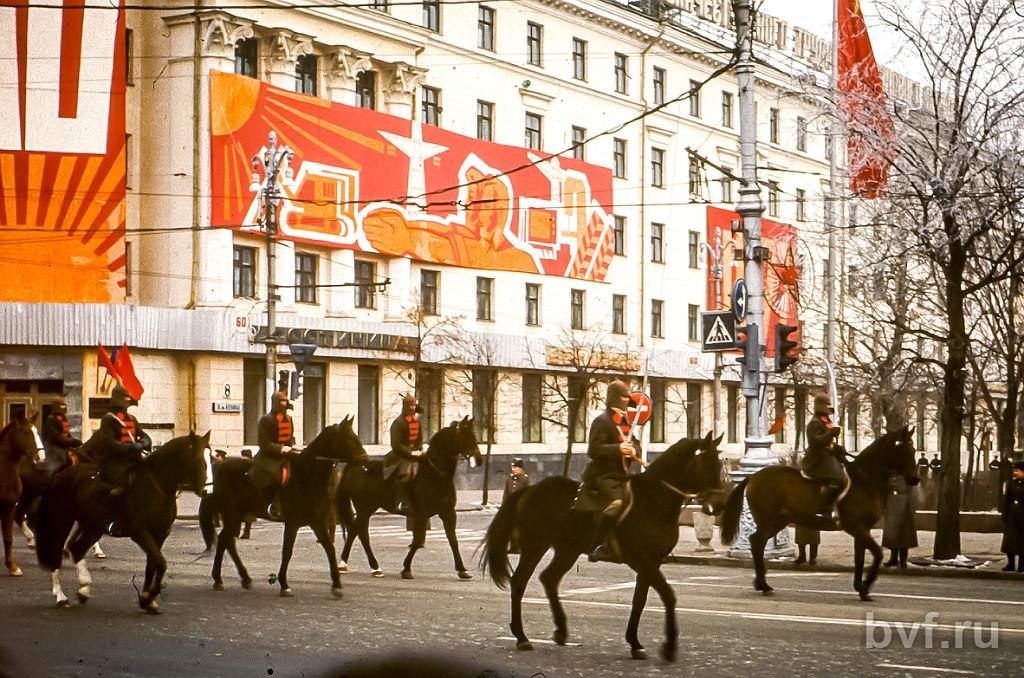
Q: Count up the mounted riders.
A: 6